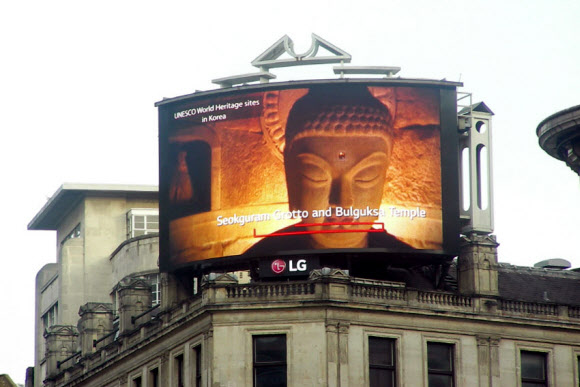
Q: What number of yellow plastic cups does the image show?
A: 0